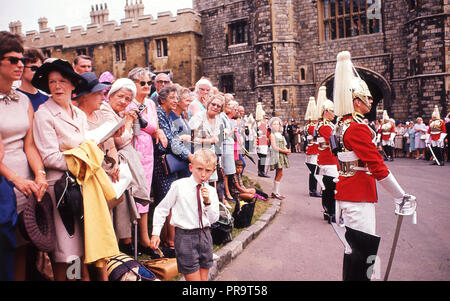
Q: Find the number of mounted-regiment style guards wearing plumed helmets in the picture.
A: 6